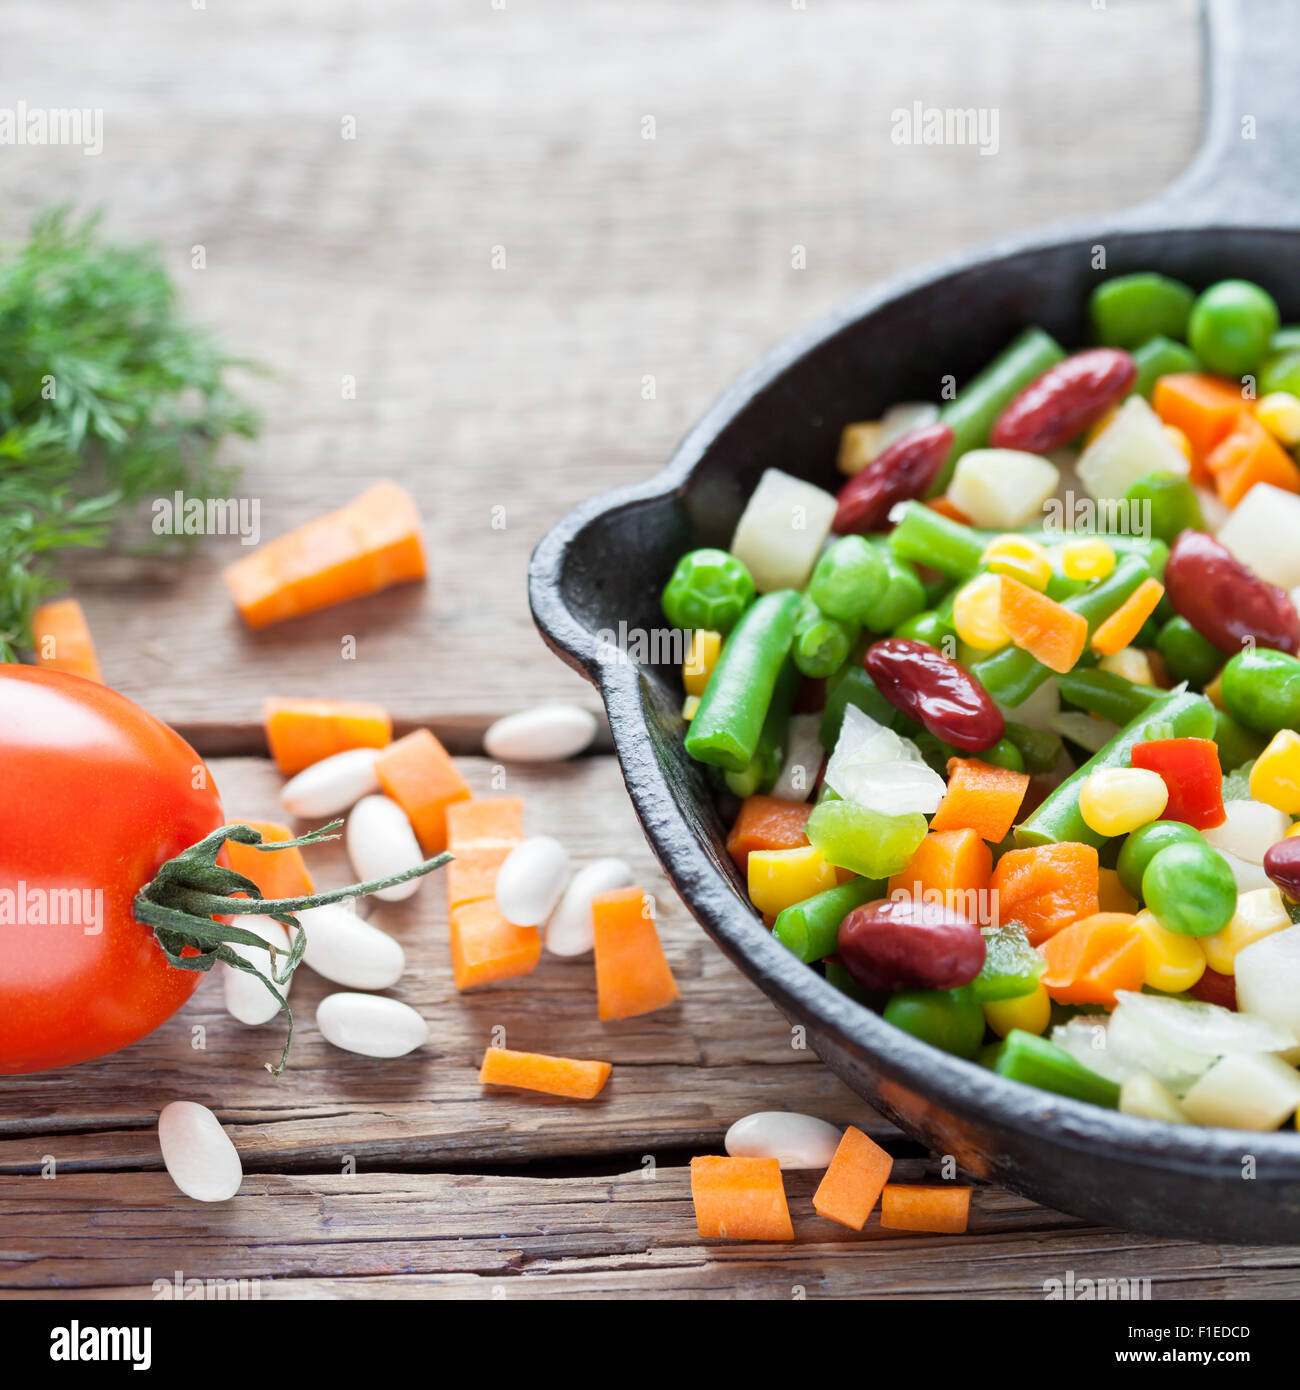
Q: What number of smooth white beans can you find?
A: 10